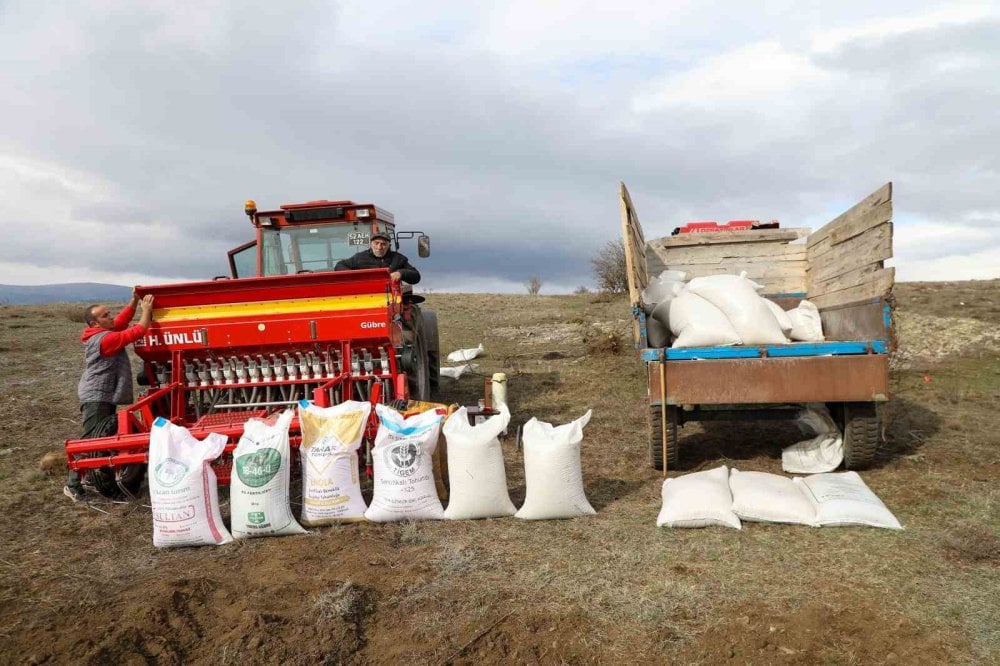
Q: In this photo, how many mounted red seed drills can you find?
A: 1